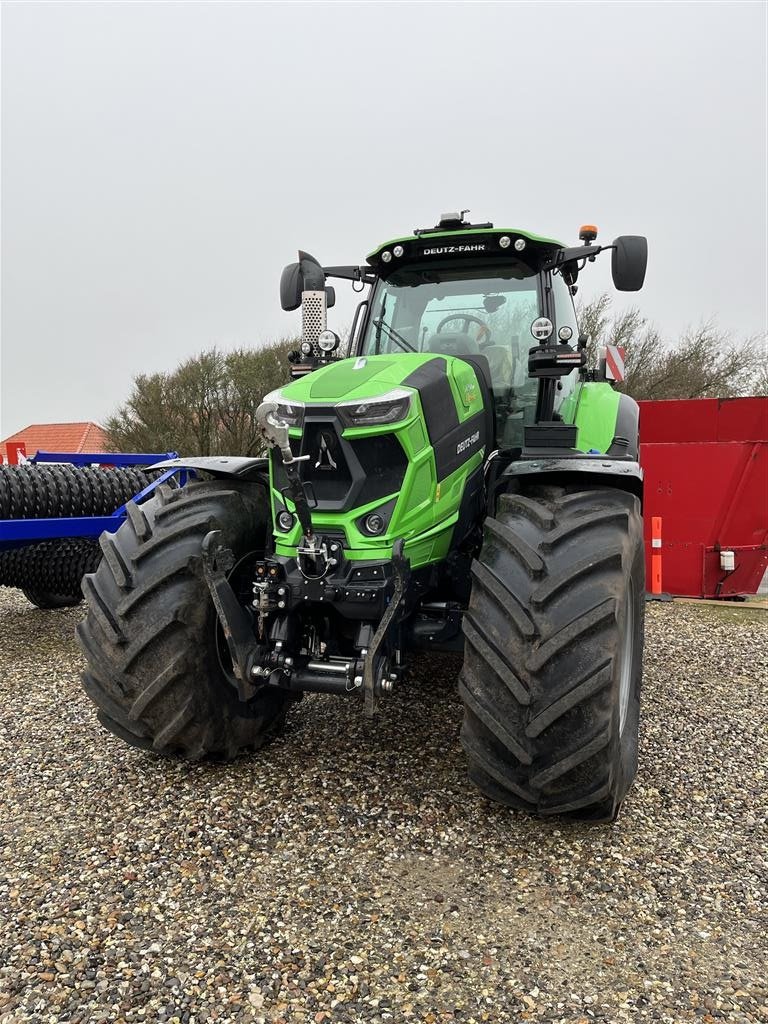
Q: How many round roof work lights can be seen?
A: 4